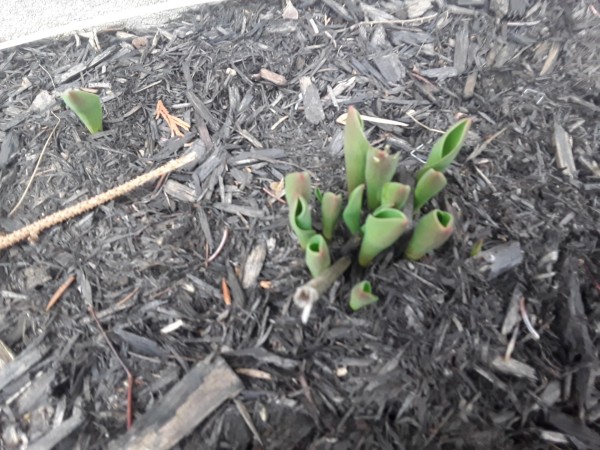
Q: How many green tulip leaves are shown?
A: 14